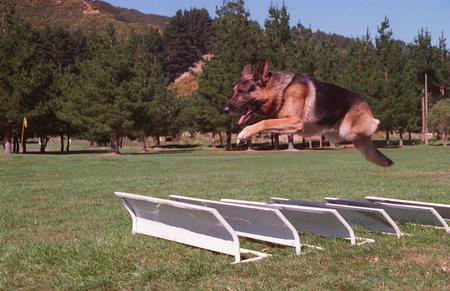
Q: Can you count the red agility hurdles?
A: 0